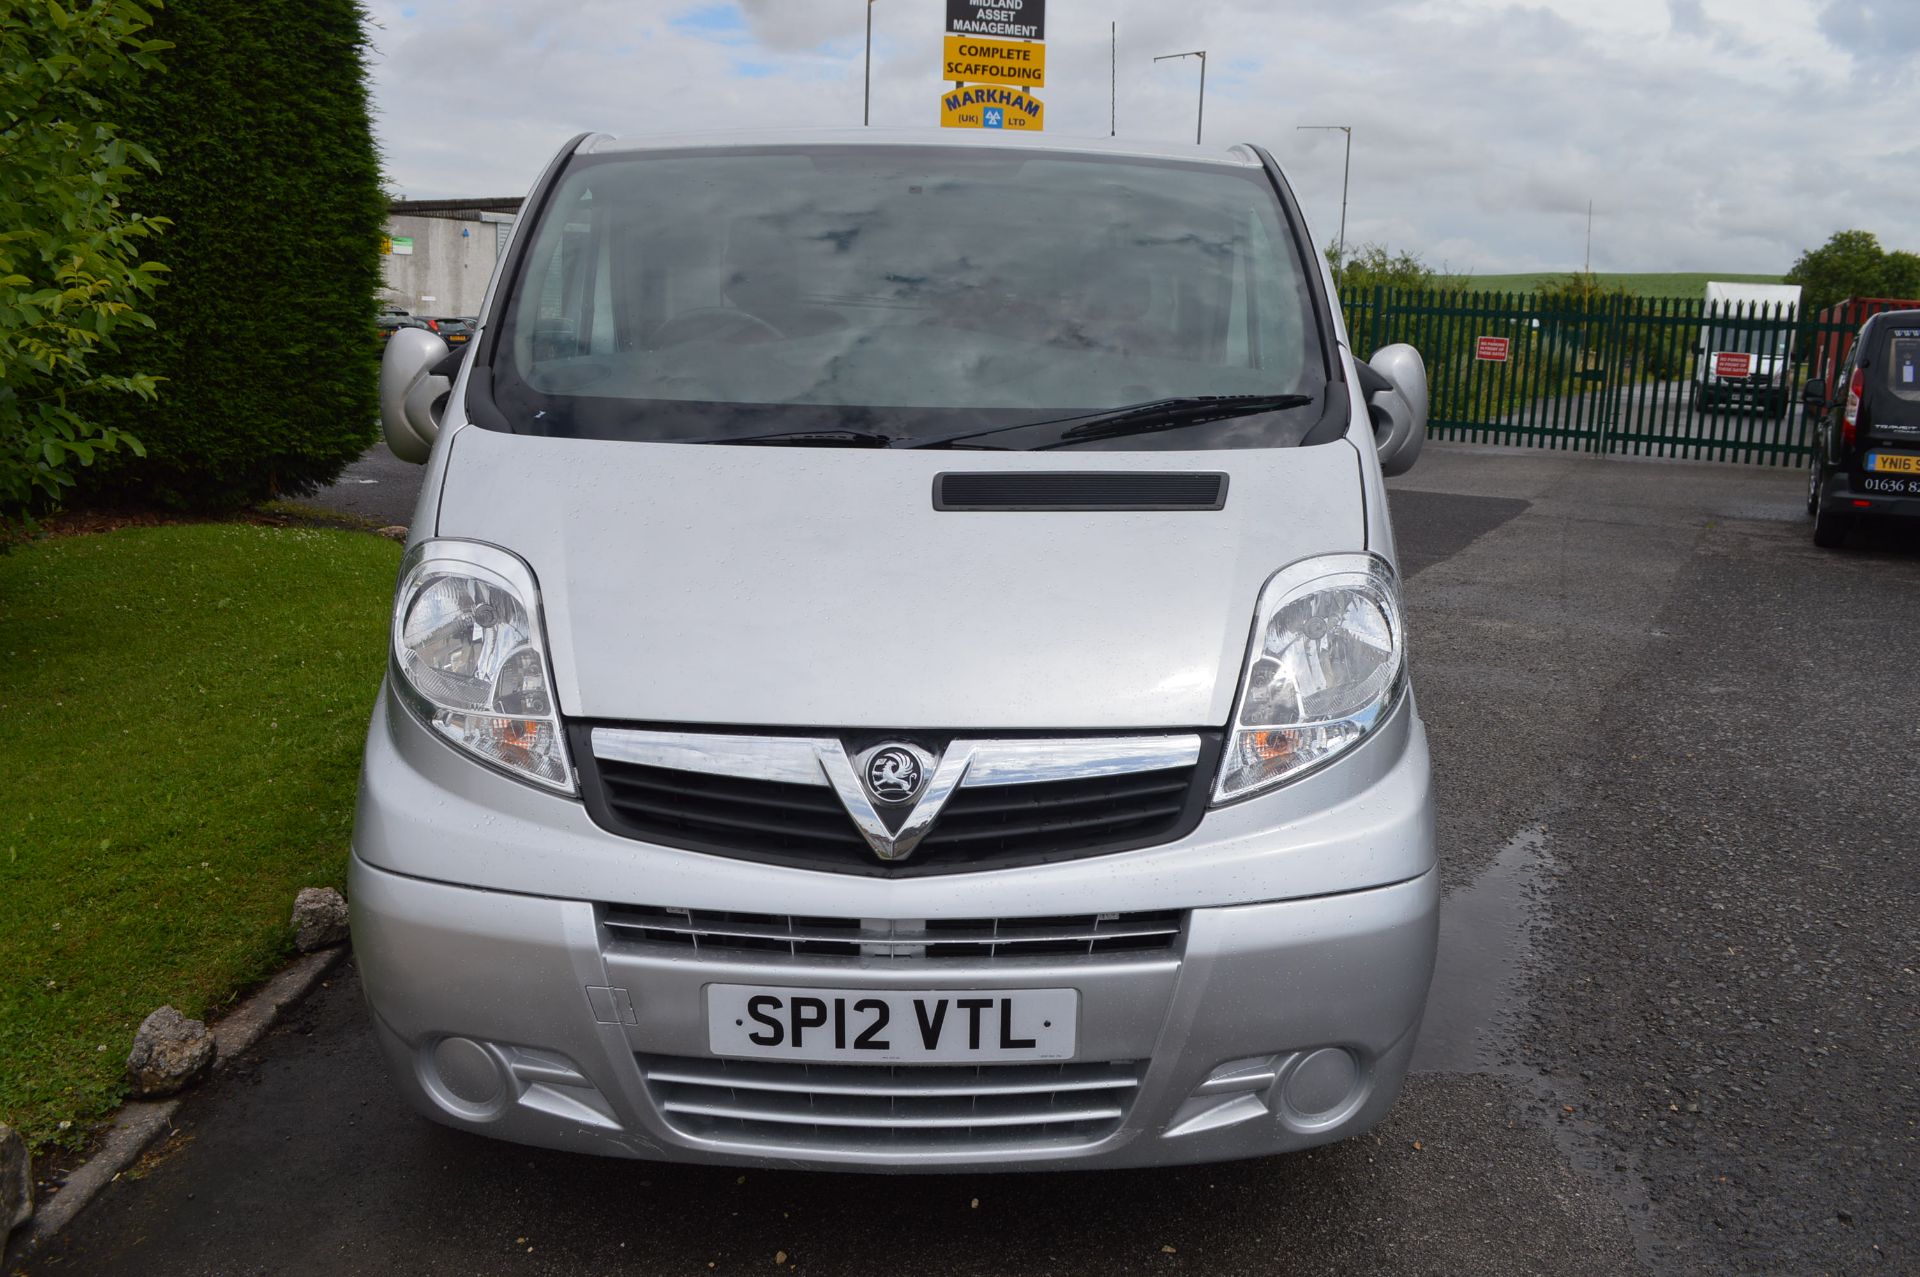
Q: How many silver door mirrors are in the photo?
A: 2